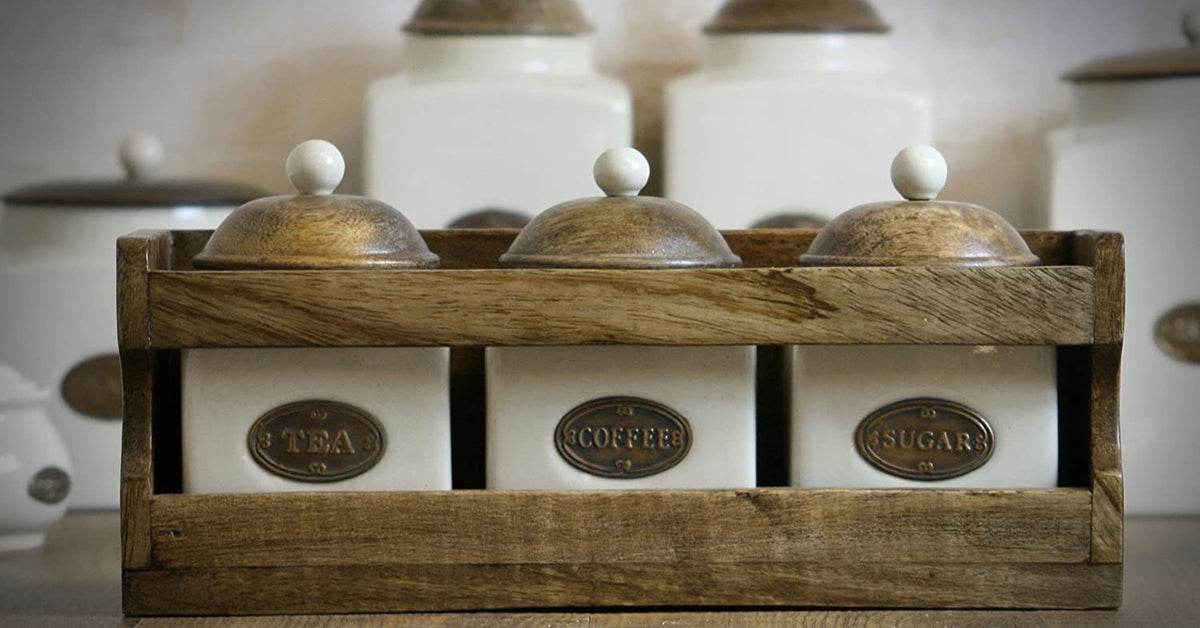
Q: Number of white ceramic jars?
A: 8